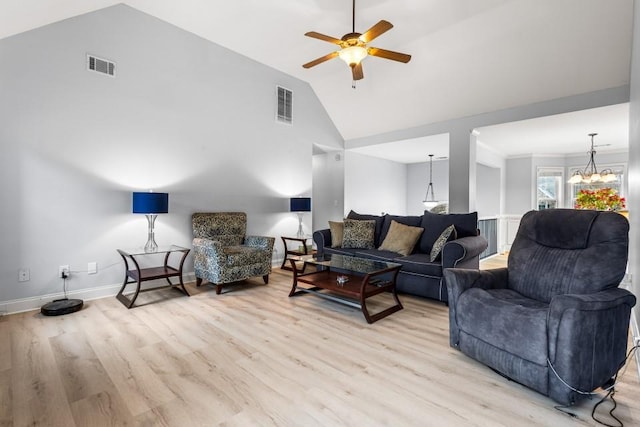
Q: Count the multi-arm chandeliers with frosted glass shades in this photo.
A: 1